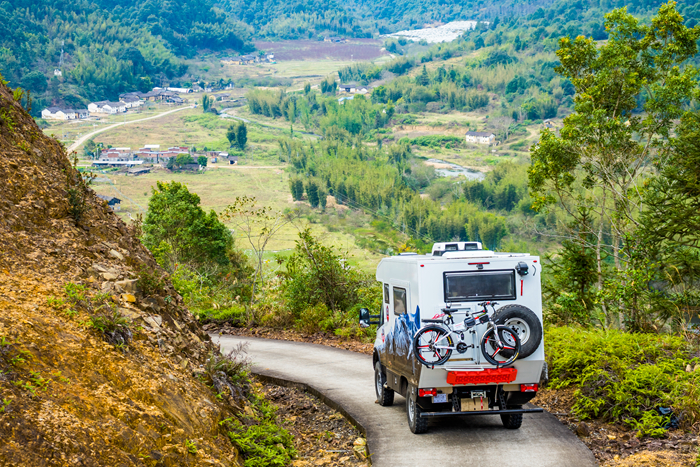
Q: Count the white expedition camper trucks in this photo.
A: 1